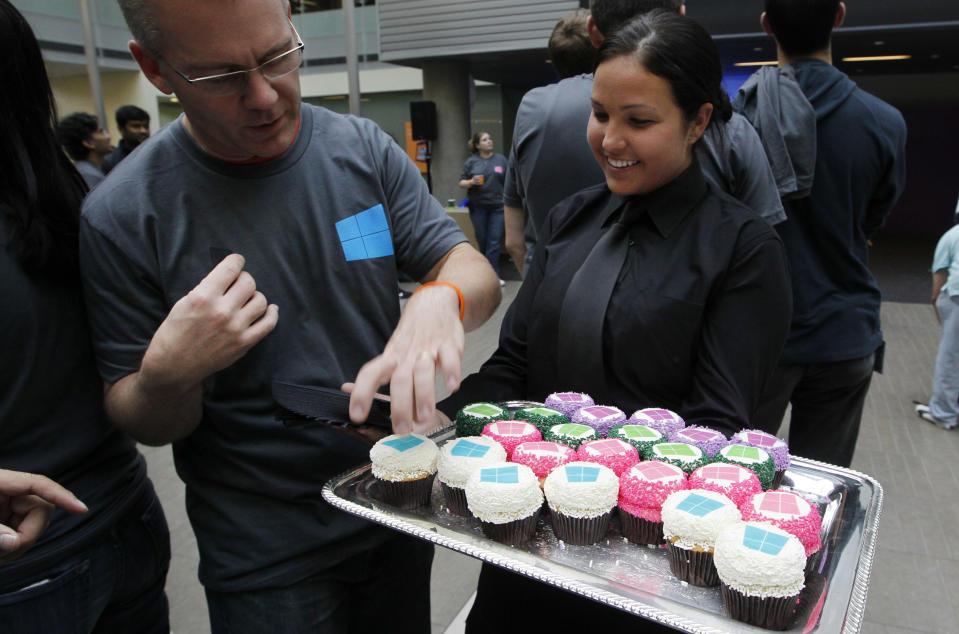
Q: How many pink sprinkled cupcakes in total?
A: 6